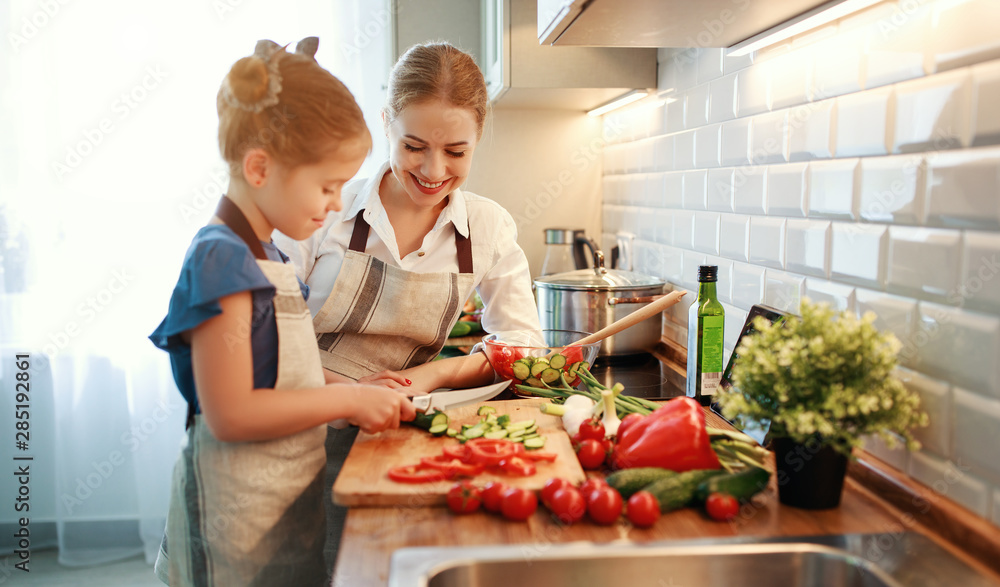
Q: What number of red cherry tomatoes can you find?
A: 13